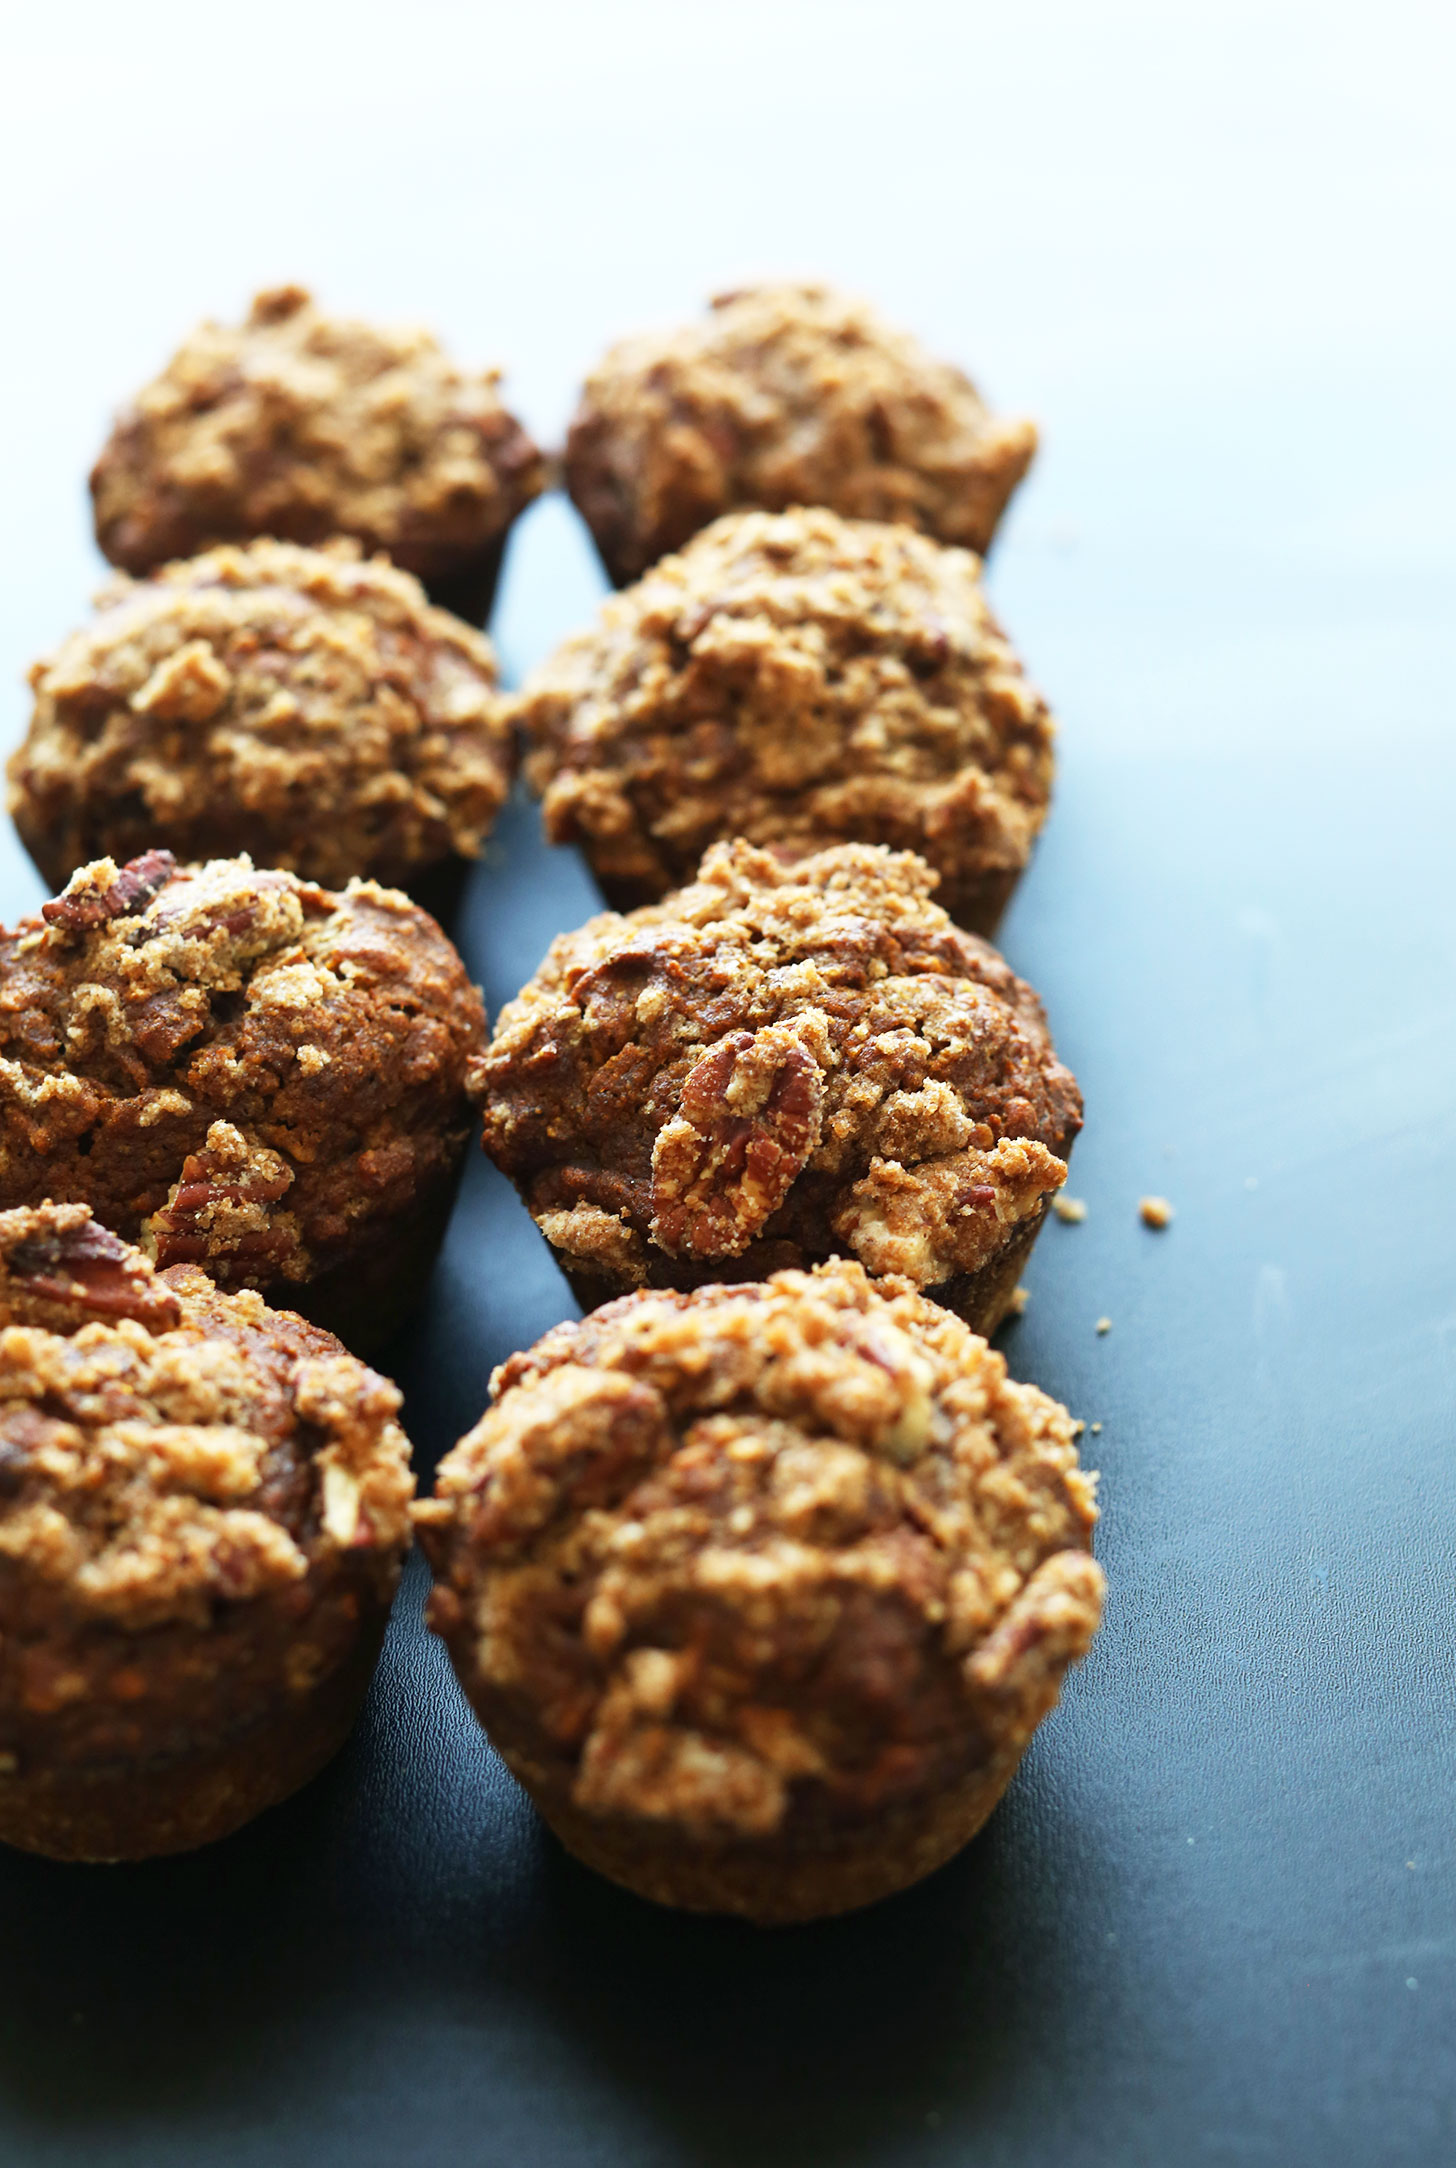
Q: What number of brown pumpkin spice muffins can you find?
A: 8